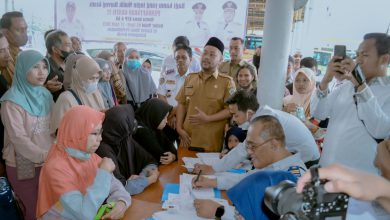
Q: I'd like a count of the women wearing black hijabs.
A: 2